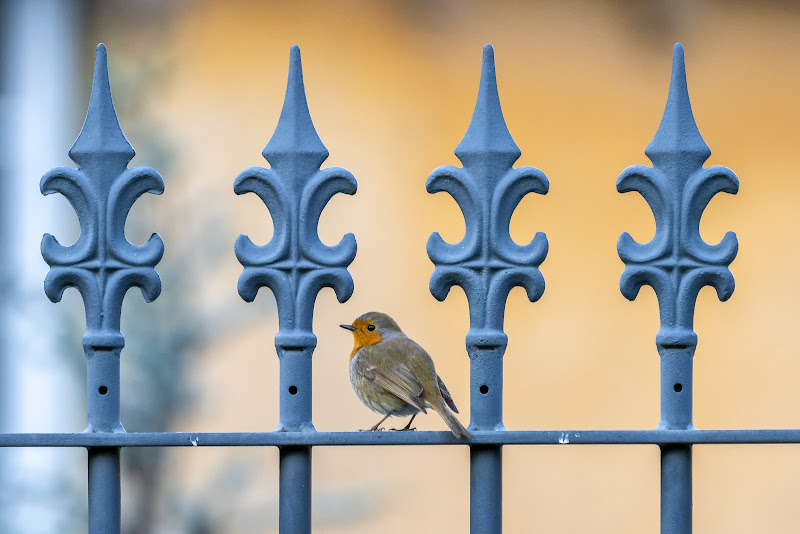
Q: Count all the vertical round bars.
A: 4